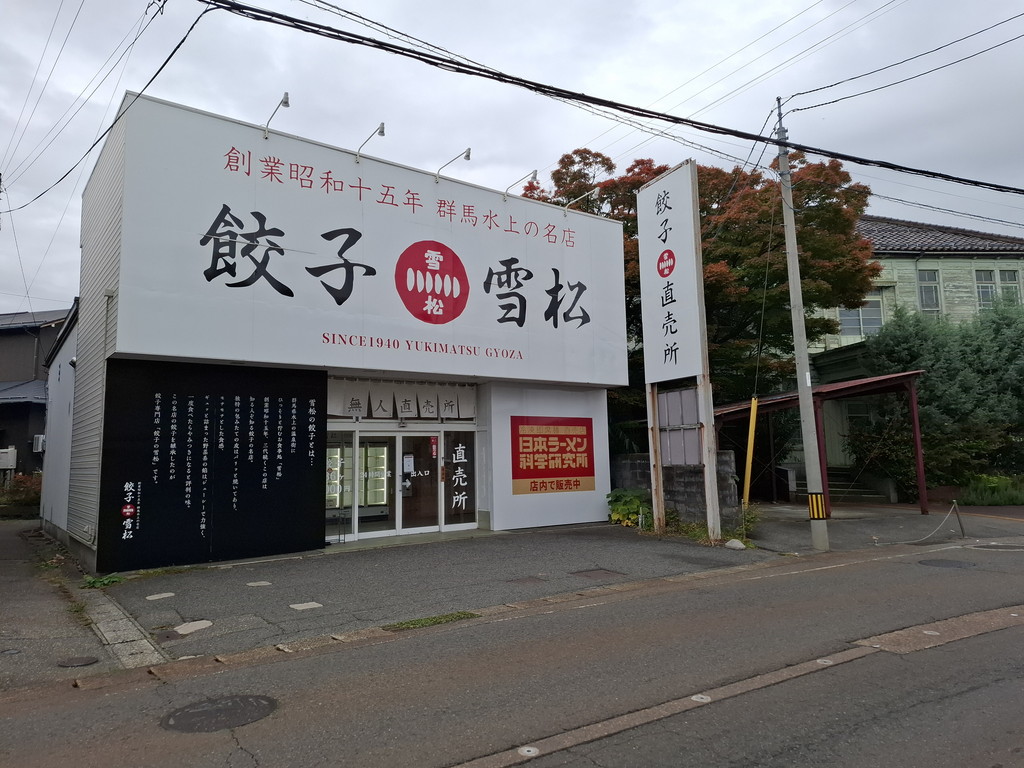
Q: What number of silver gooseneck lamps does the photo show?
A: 5